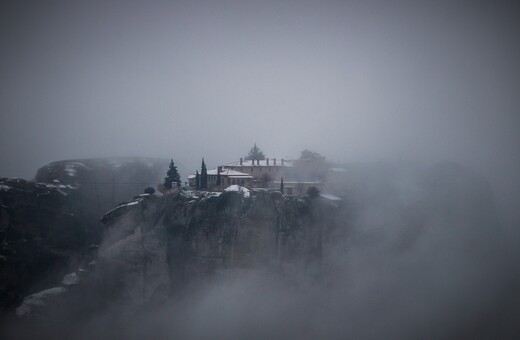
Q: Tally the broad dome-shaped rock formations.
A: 1